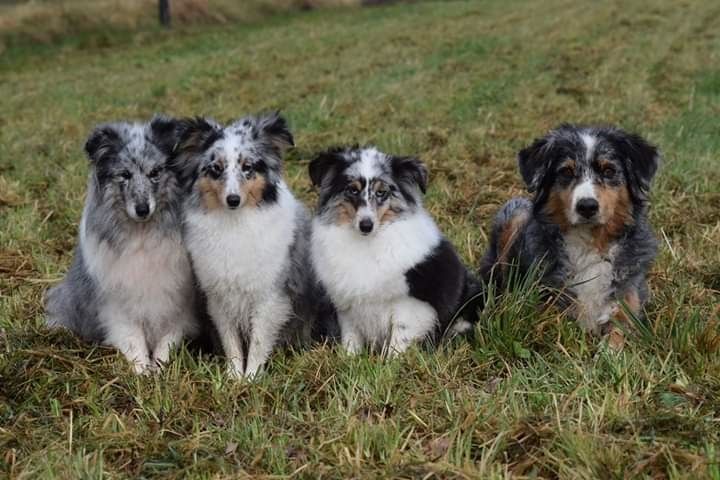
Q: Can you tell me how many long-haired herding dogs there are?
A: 4